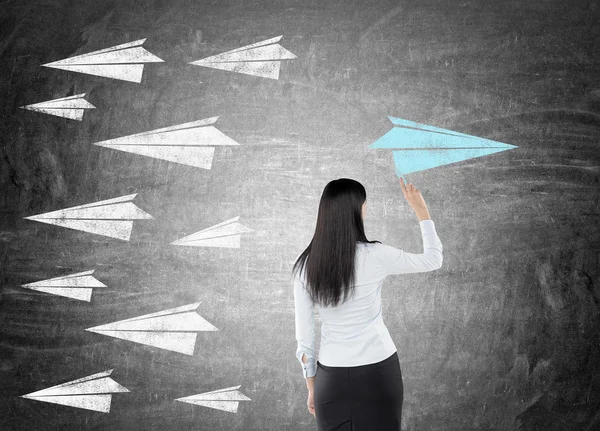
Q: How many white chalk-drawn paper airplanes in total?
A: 10